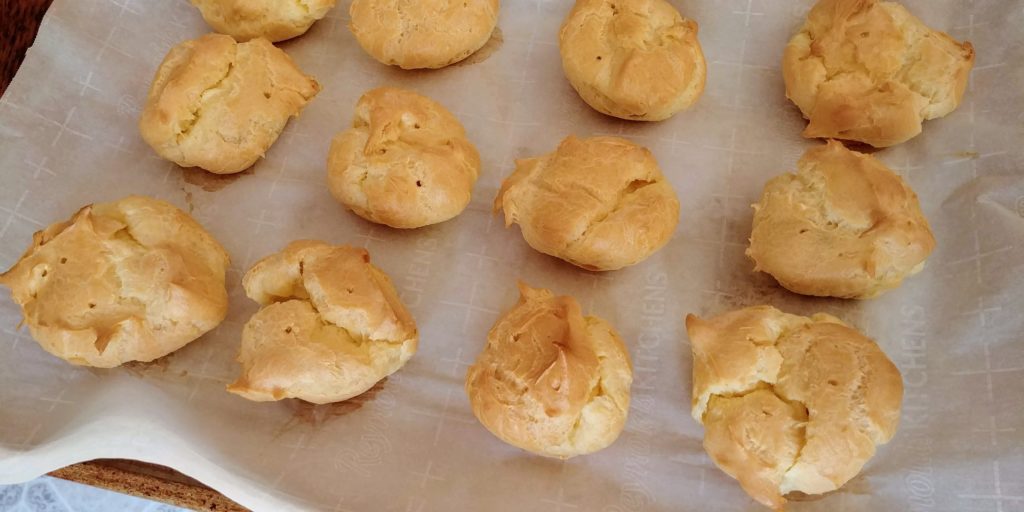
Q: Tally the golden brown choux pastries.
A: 12